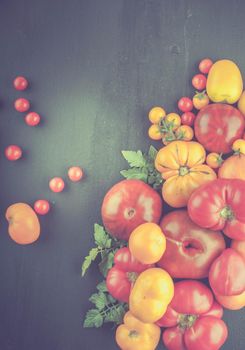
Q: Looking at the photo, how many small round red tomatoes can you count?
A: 11